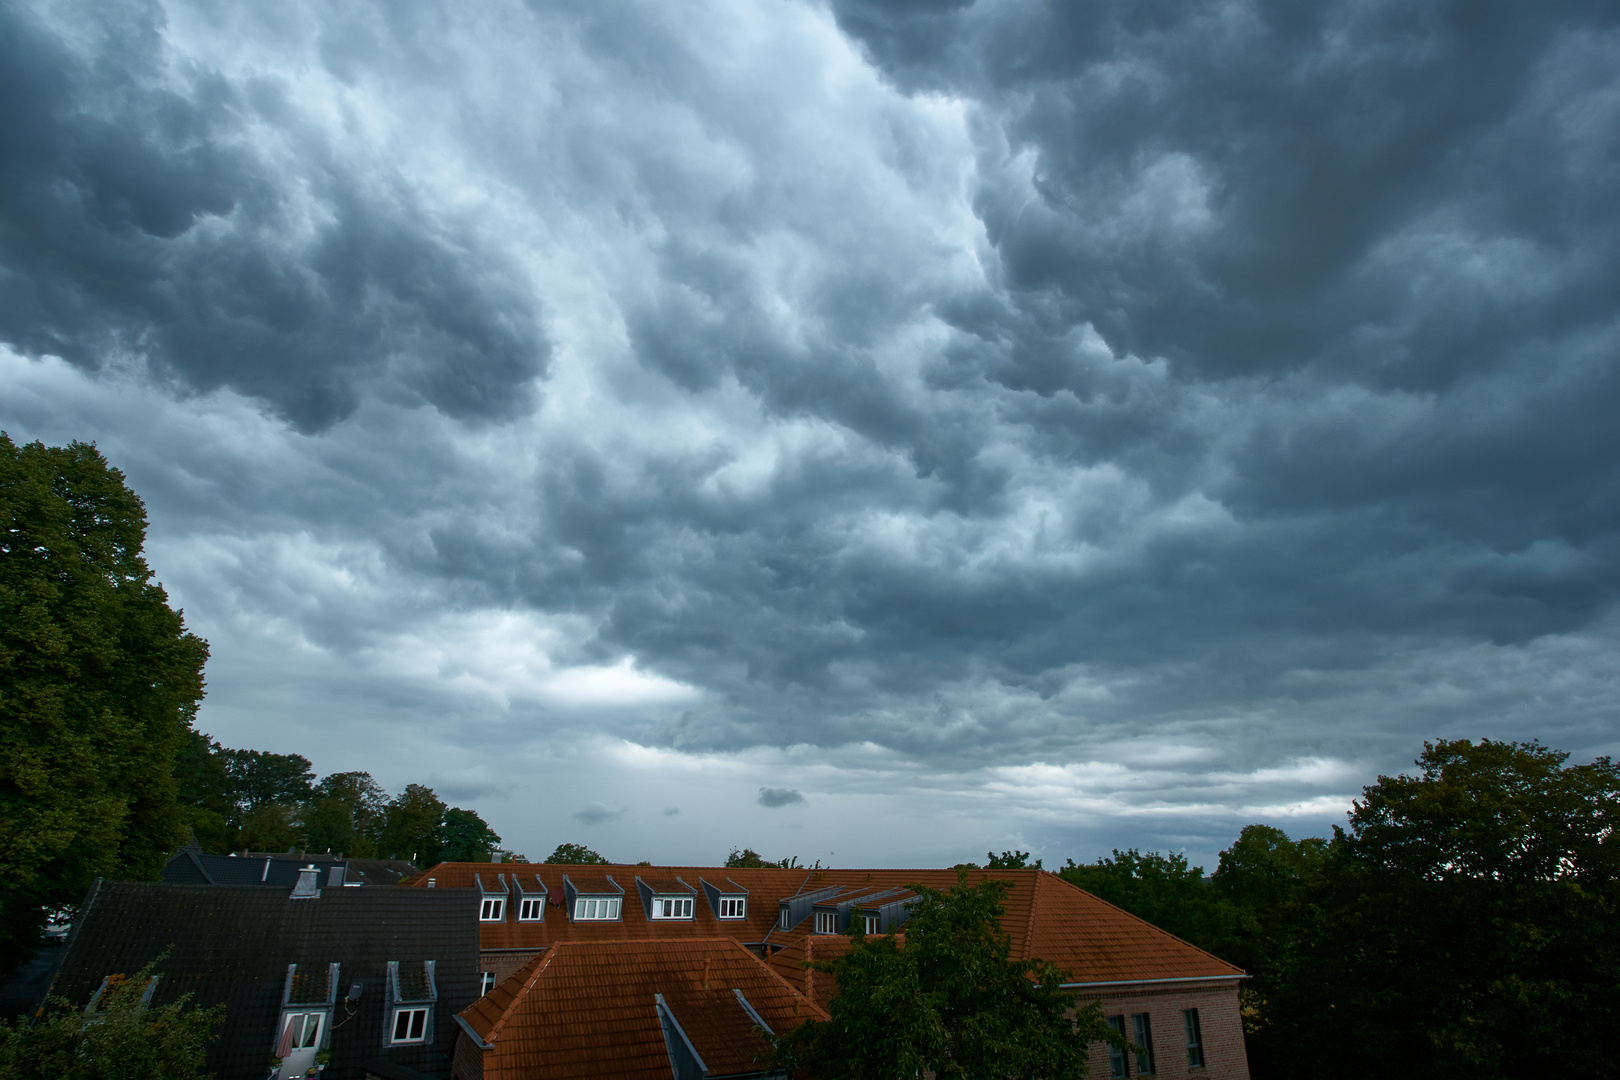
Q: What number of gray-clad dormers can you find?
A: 12